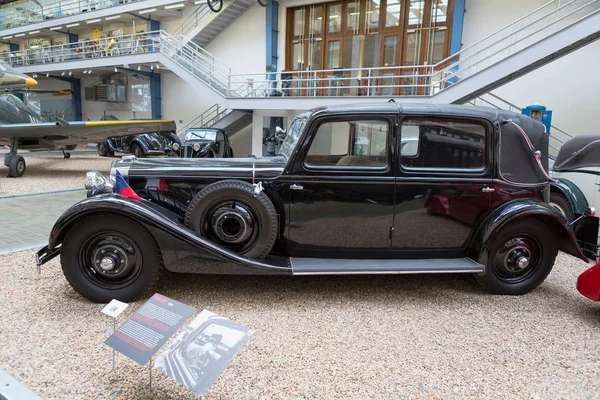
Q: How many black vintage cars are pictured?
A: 3